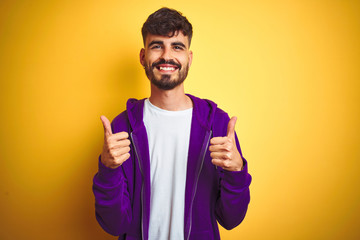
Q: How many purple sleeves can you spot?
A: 2